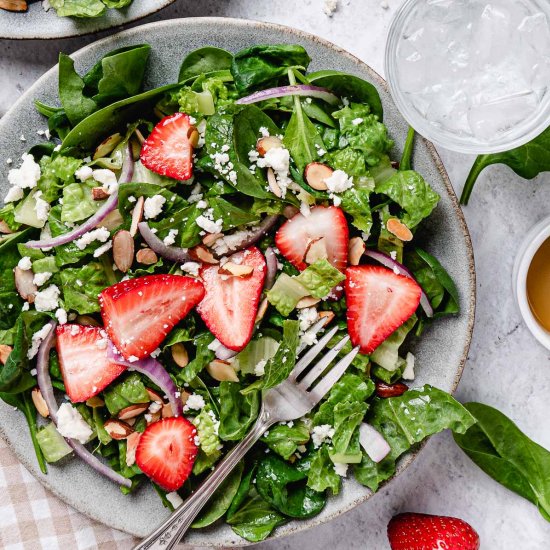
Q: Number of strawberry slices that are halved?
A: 7